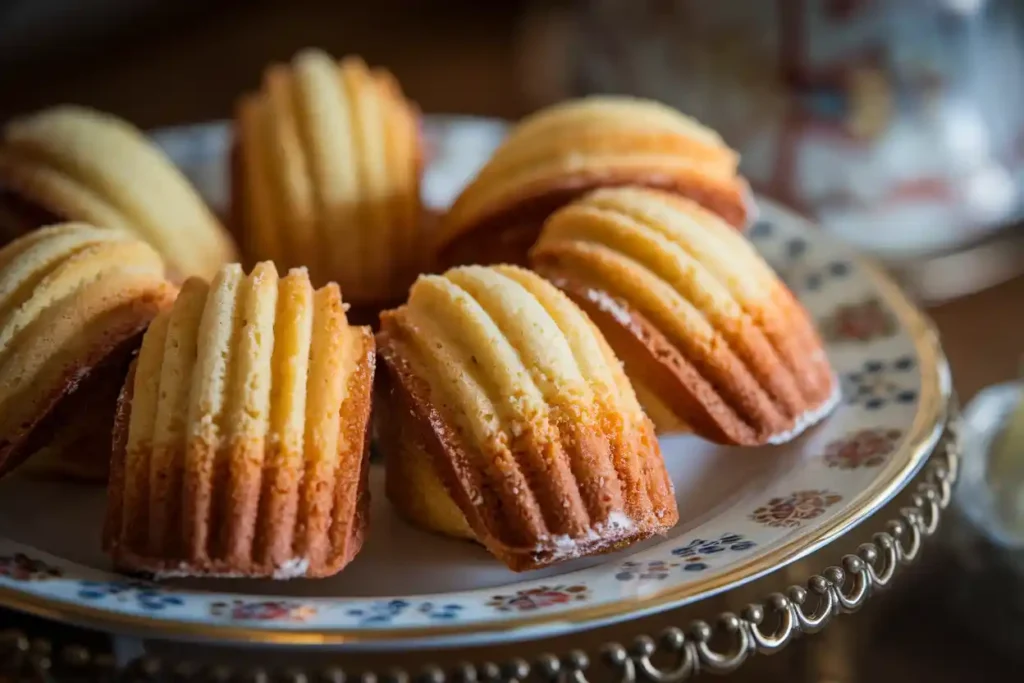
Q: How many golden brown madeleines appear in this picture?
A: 7